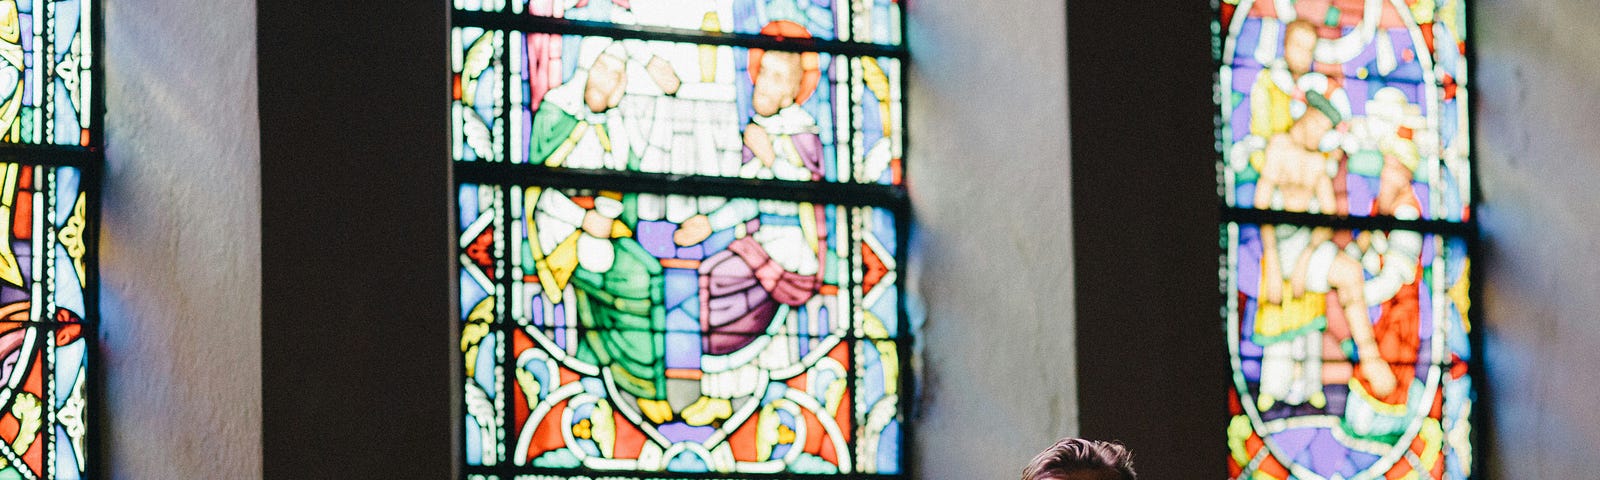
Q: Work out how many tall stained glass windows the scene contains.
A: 3